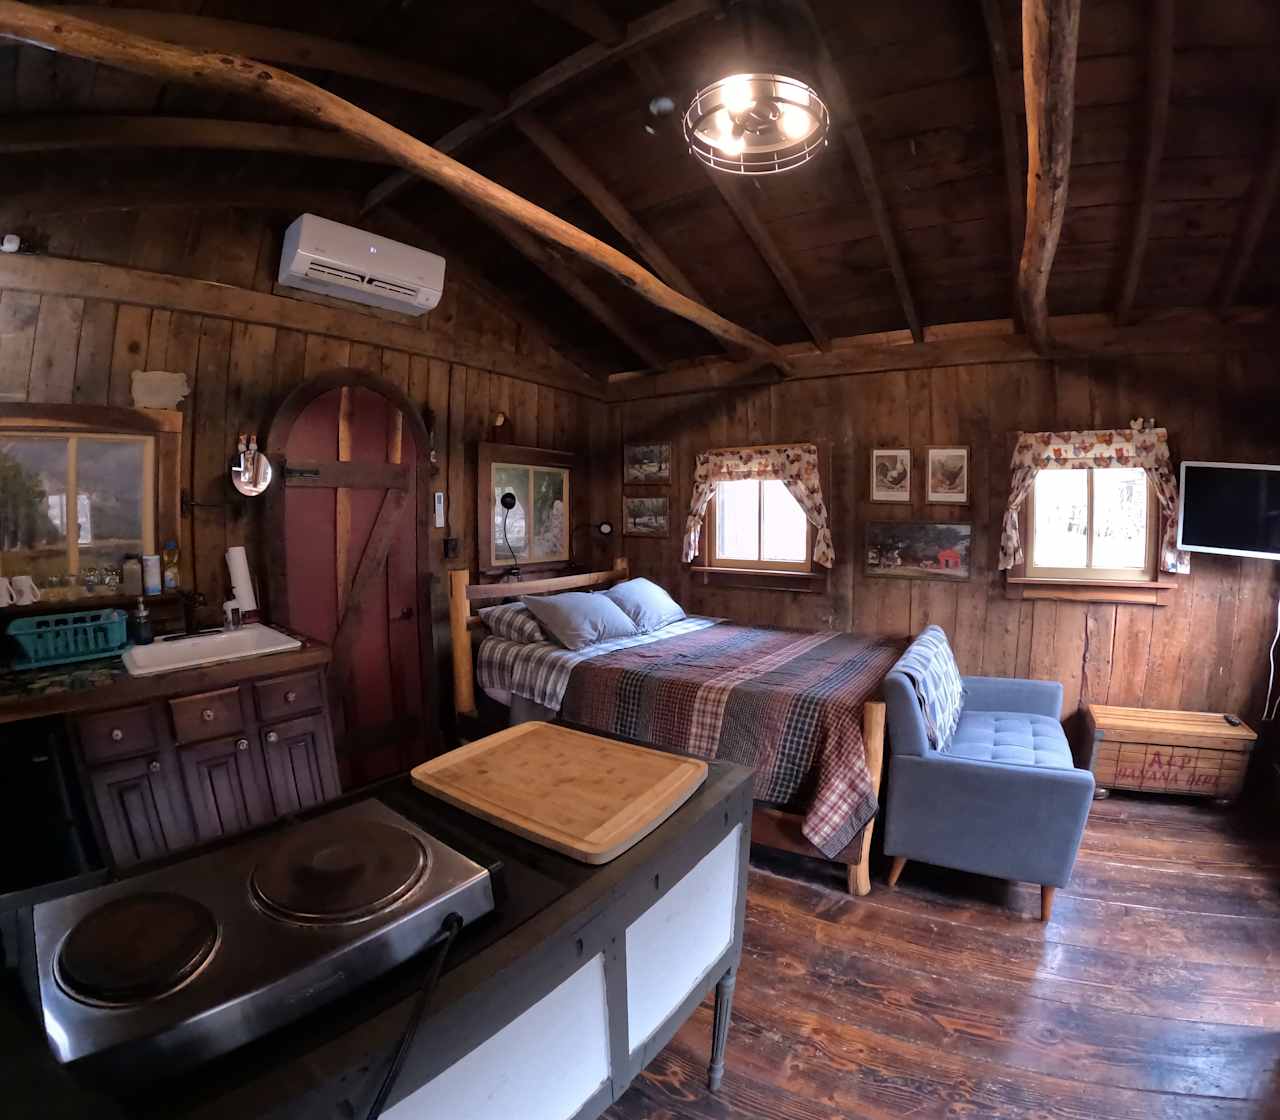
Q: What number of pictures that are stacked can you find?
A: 2